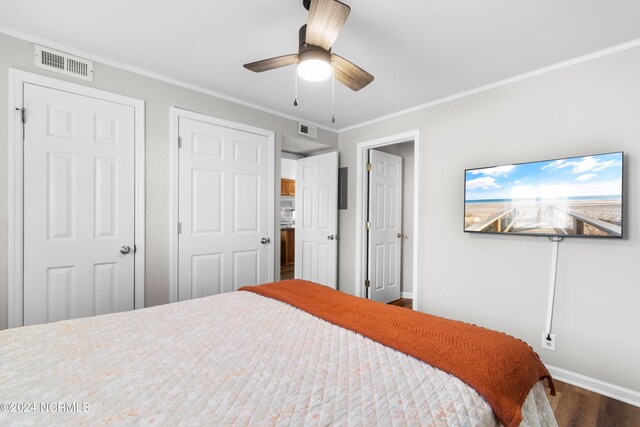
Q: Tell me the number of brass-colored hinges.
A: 2